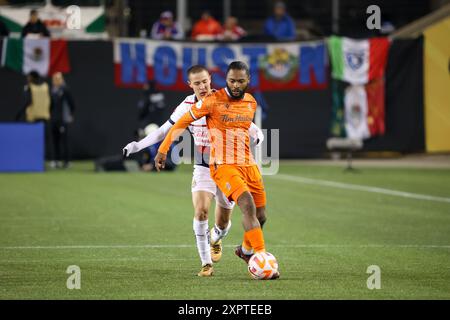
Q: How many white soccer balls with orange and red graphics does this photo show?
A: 1